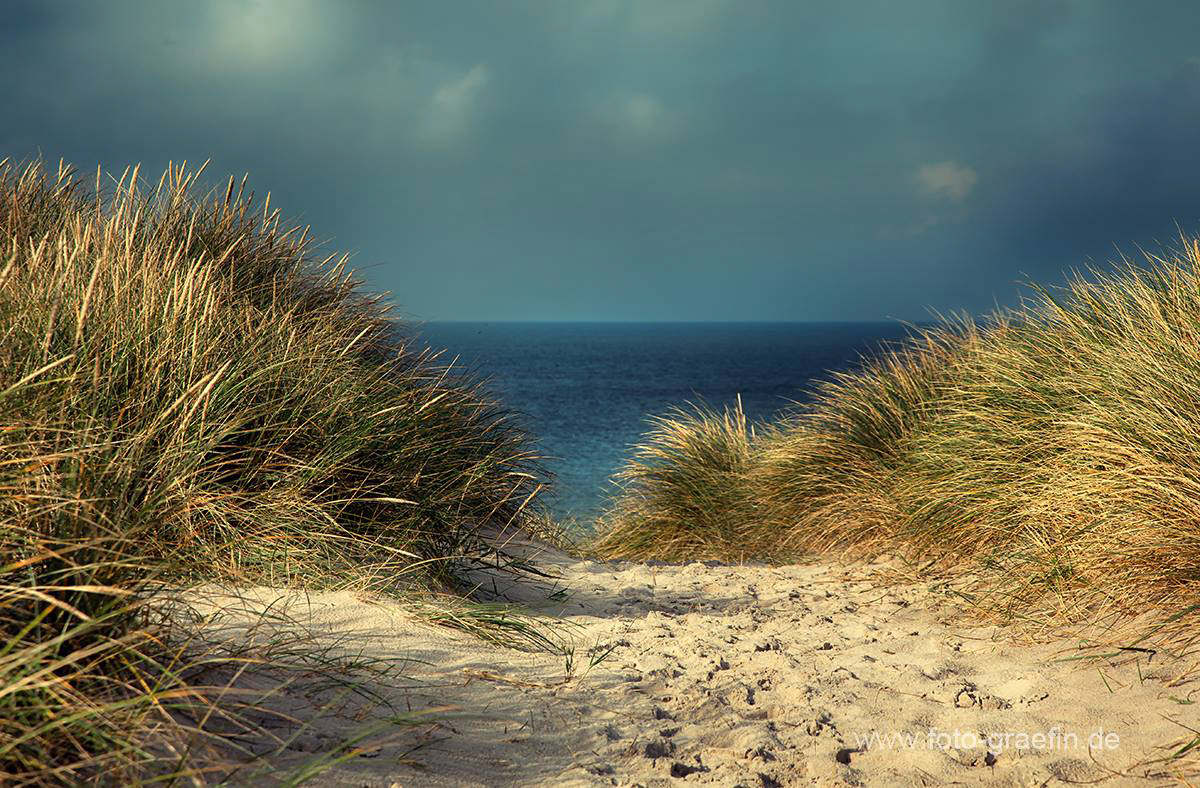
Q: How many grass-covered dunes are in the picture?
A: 2